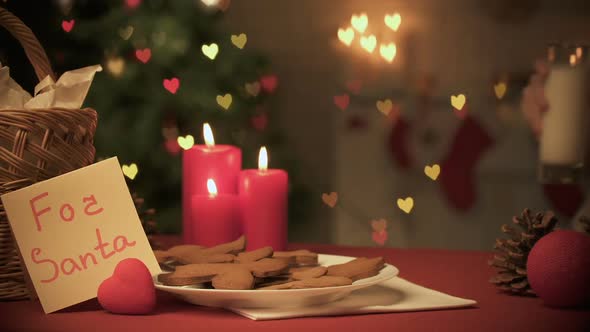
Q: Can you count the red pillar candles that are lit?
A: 3